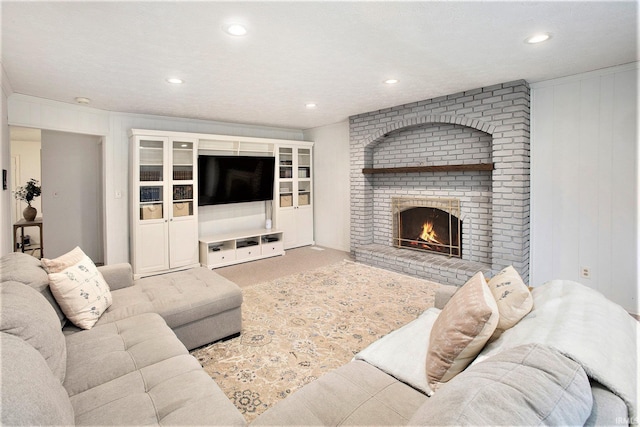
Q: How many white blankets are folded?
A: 1